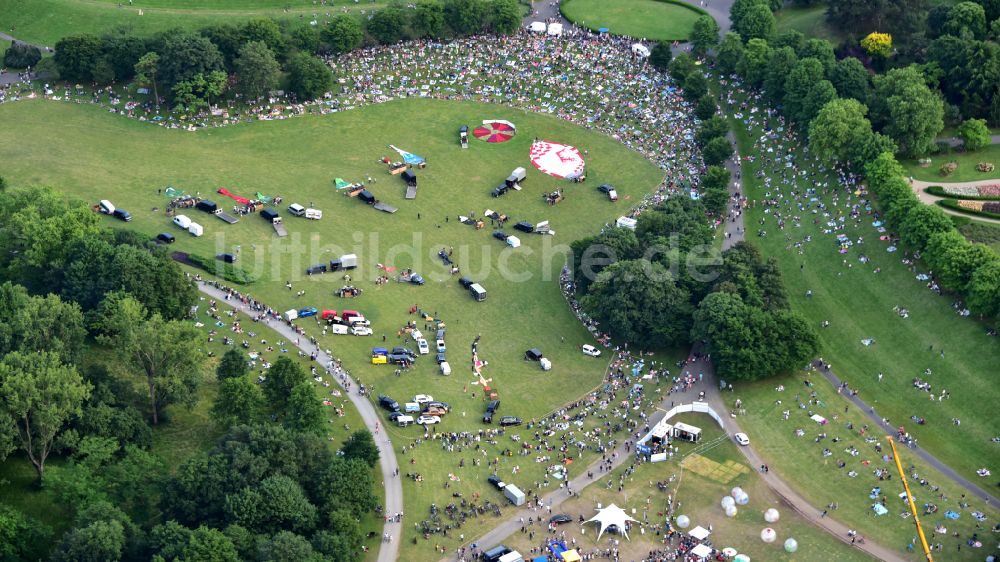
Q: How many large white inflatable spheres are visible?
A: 8